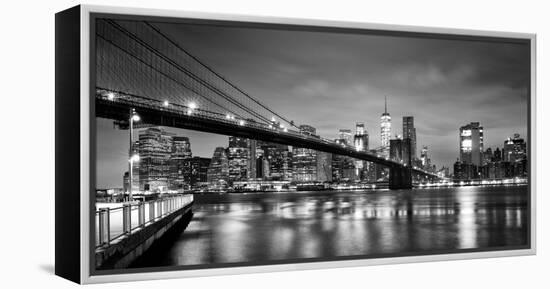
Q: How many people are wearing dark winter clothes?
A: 0